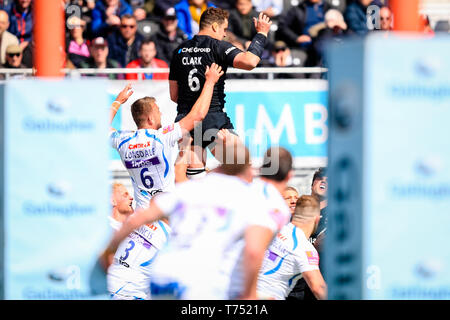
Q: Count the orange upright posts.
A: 2